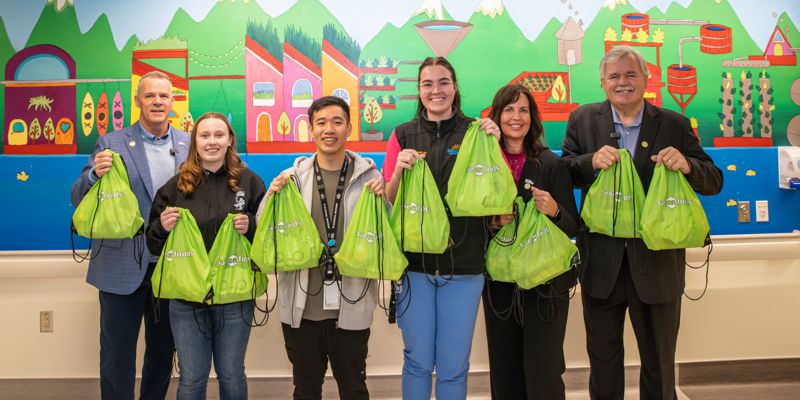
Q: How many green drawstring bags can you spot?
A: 11